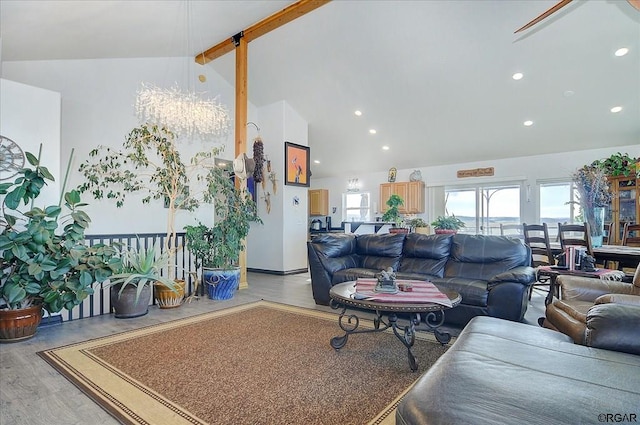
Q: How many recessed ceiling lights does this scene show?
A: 8